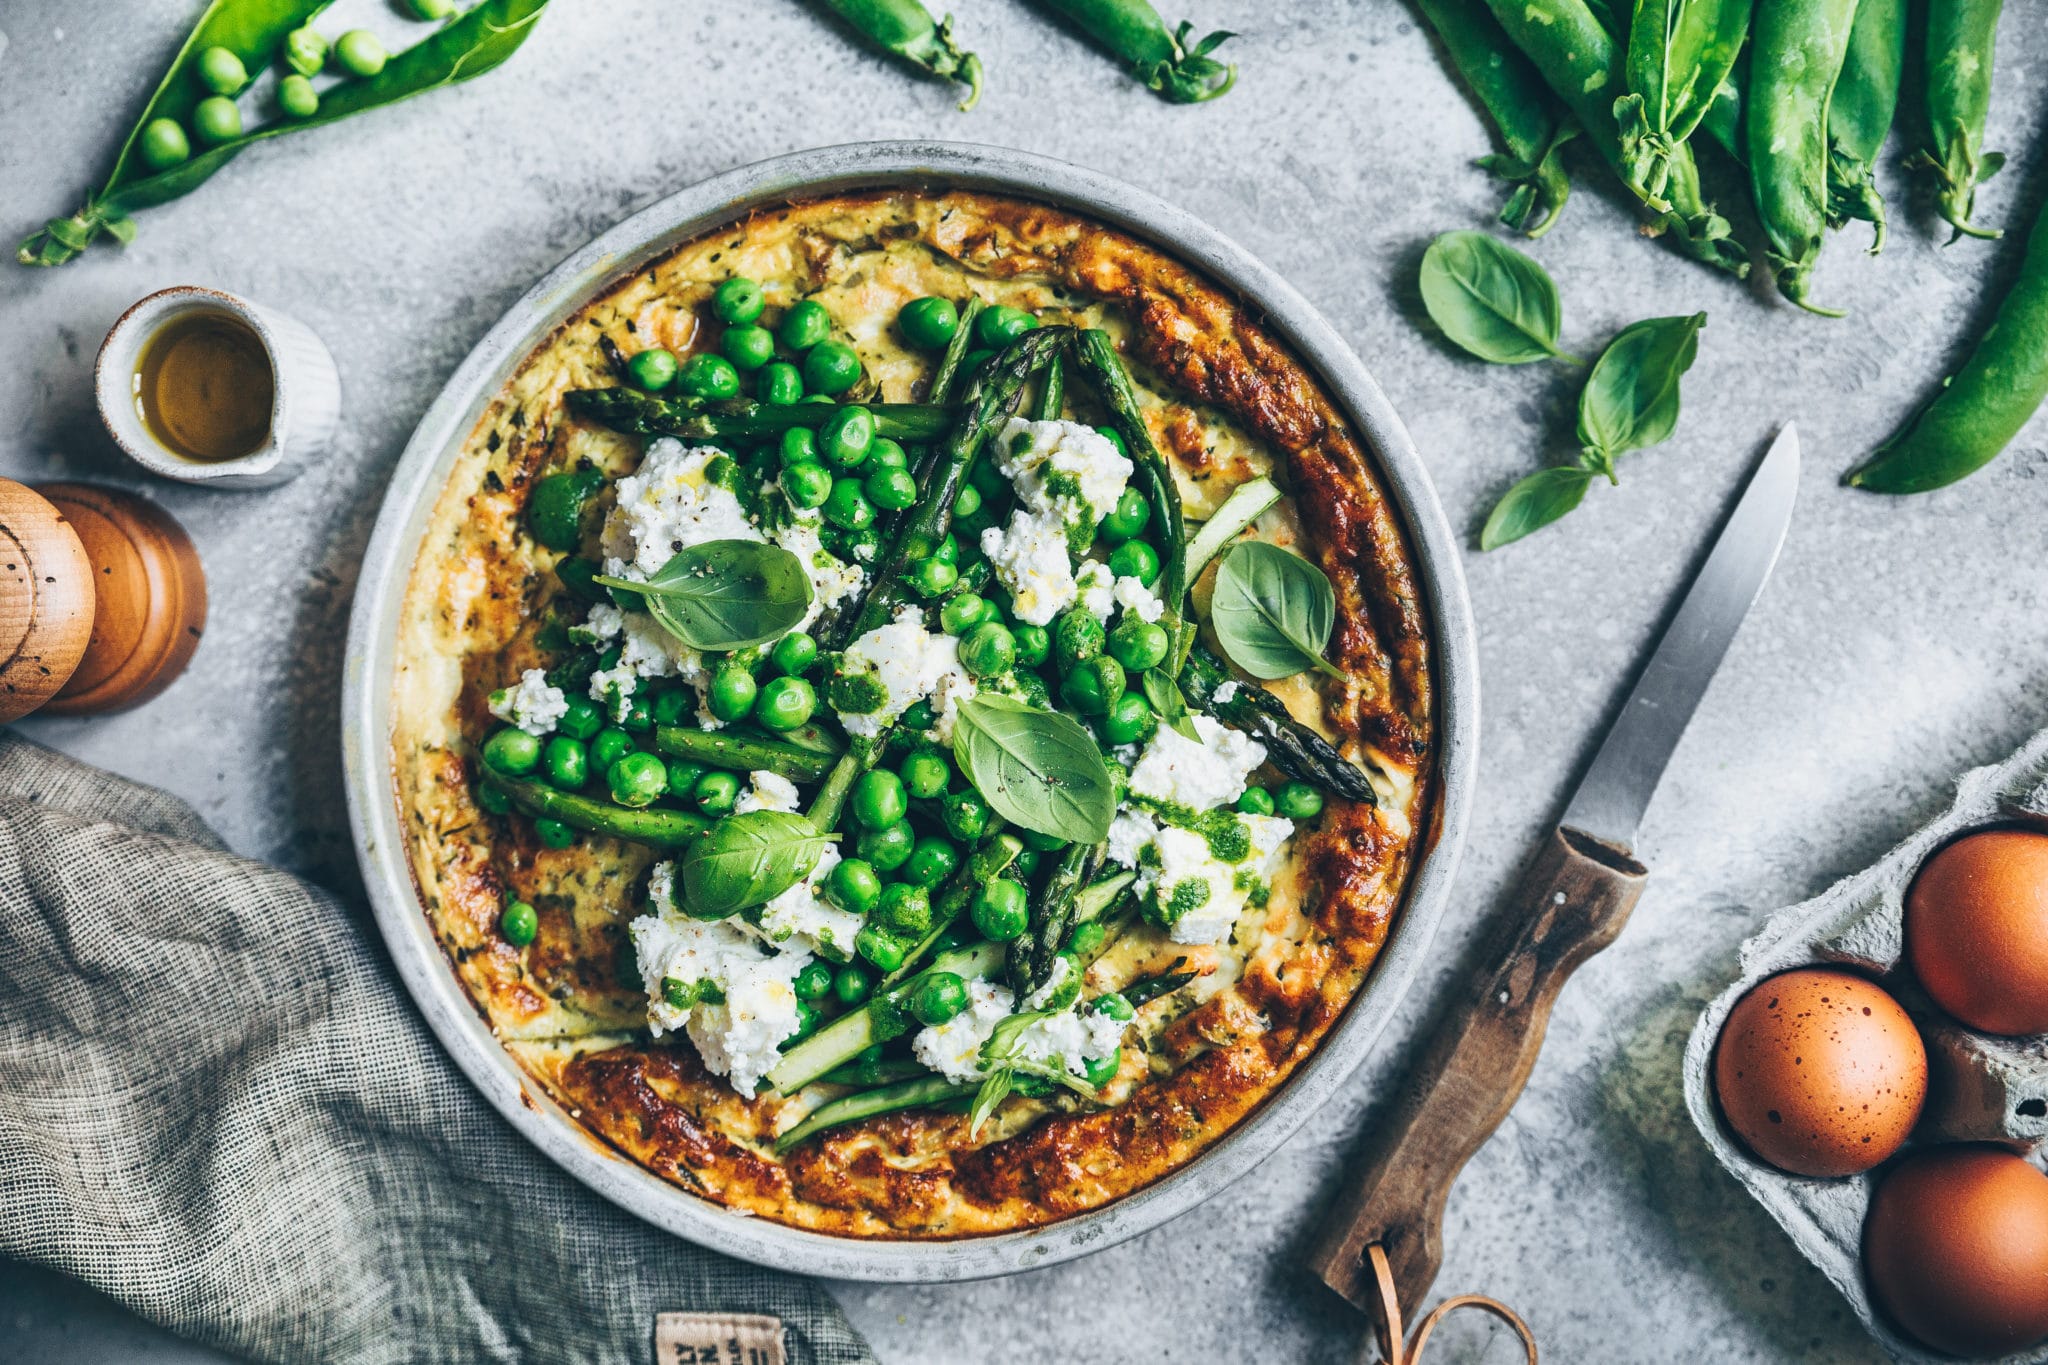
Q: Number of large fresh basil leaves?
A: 7